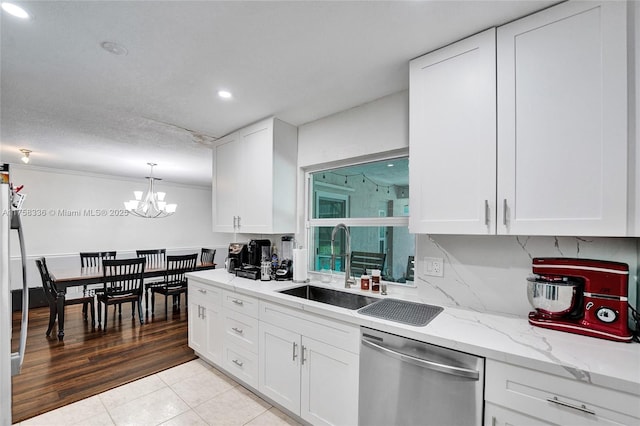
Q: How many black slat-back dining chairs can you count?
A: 6